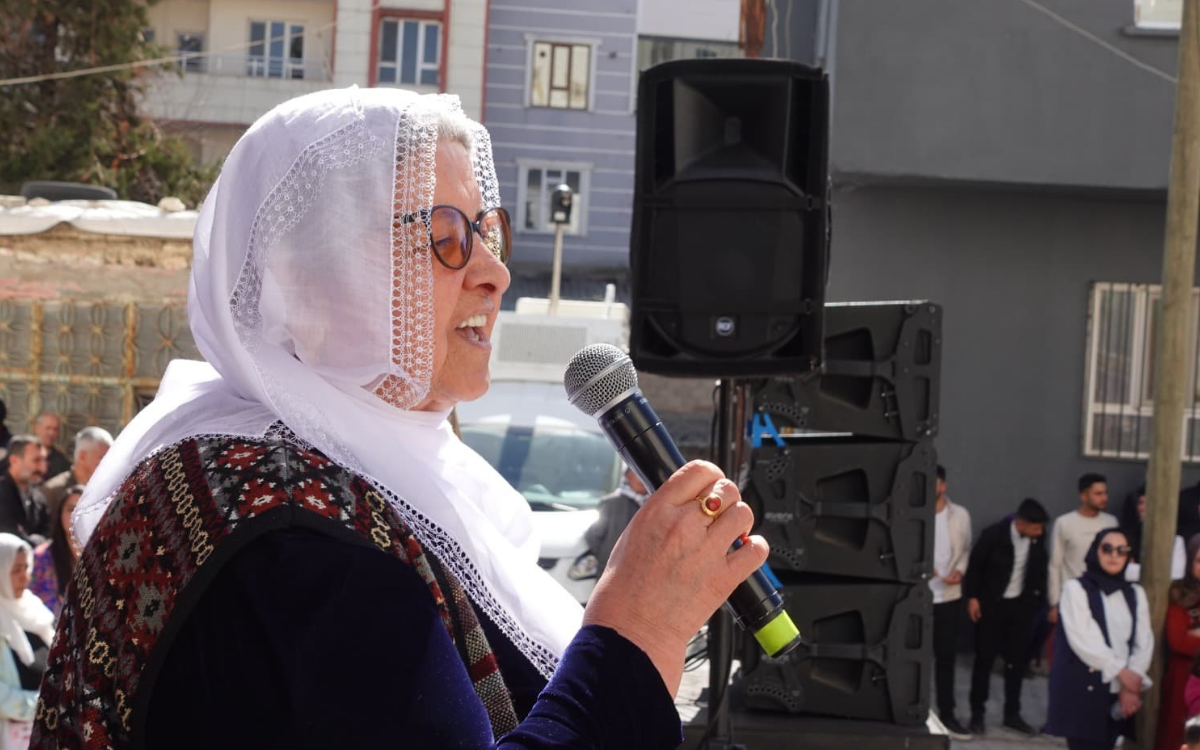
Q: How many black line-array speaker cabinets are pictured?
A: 3